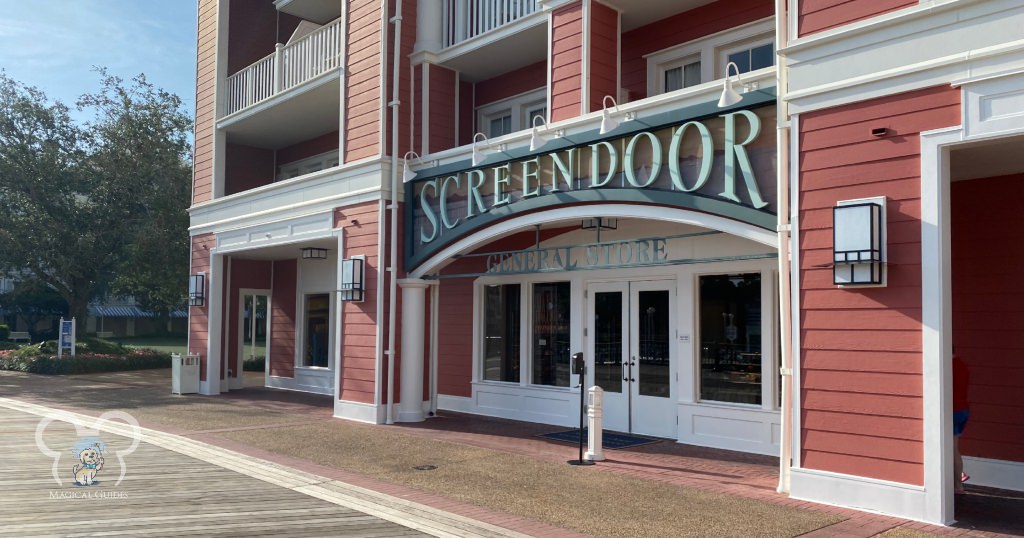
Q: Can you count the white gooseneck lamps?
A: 5